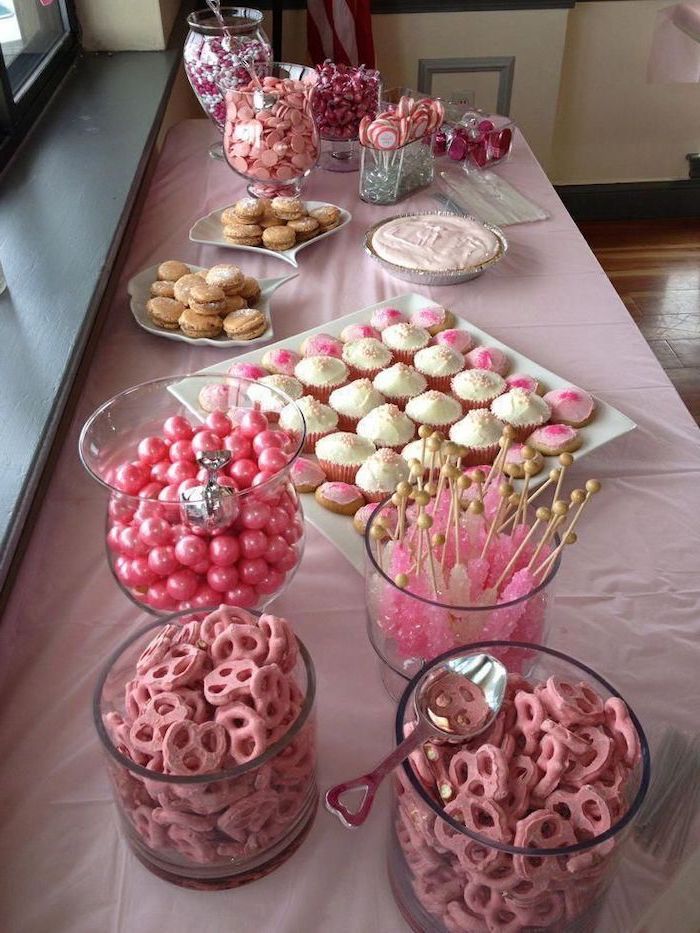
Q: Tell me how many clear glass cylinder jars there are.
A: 3